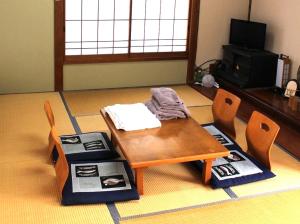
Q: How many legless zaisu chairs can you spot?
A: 4